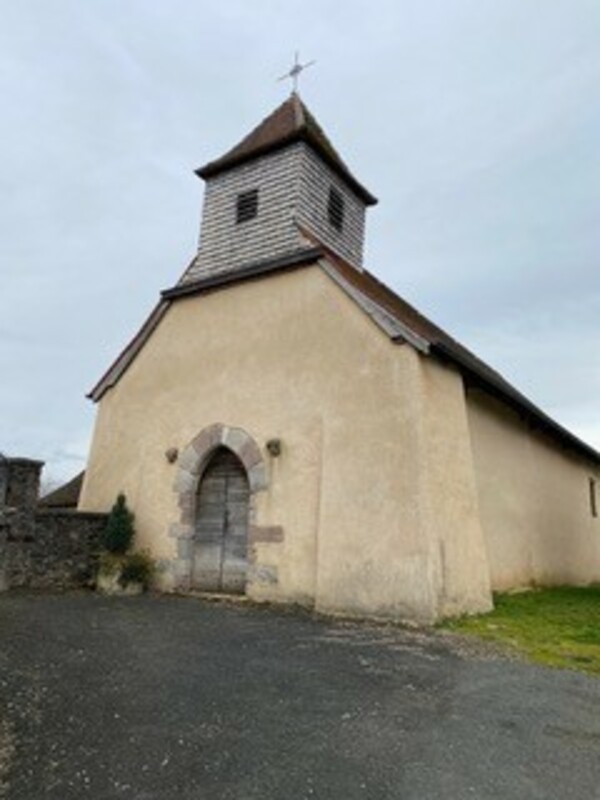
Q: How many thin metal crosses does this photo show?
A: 1